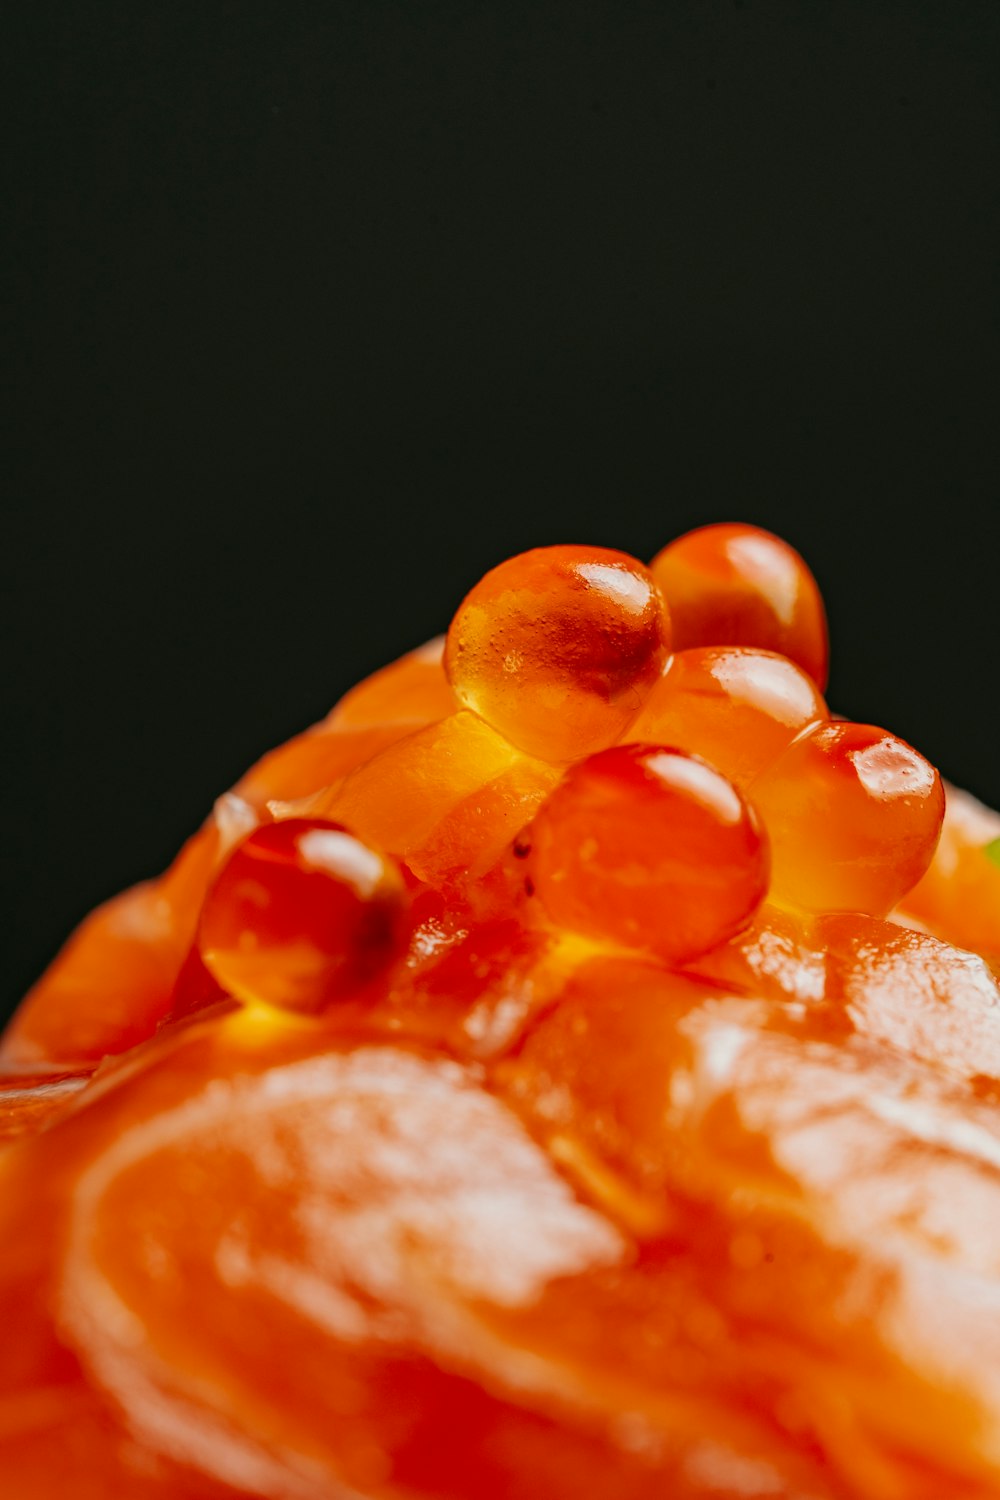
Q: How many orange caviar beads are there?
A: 6